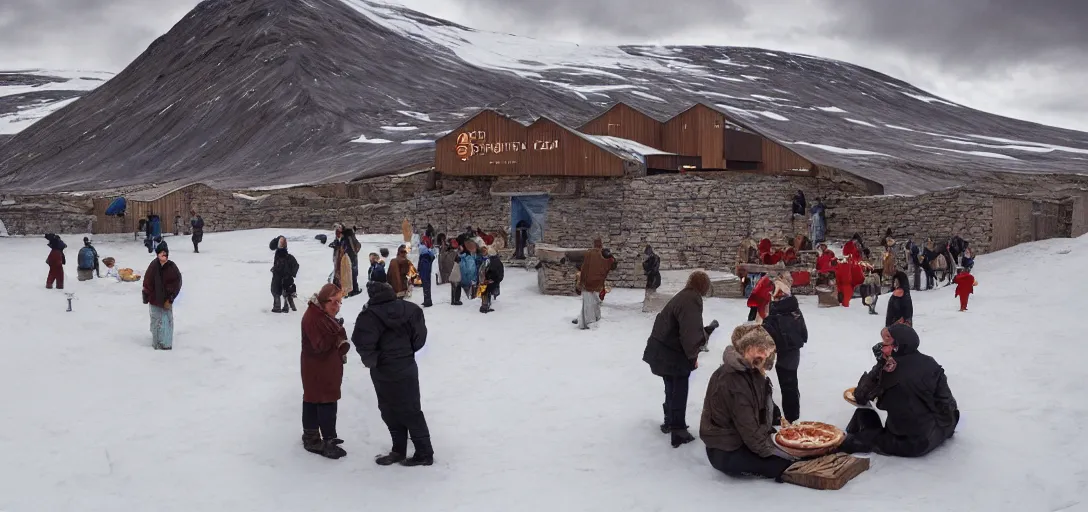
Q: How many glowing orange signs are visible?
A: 1